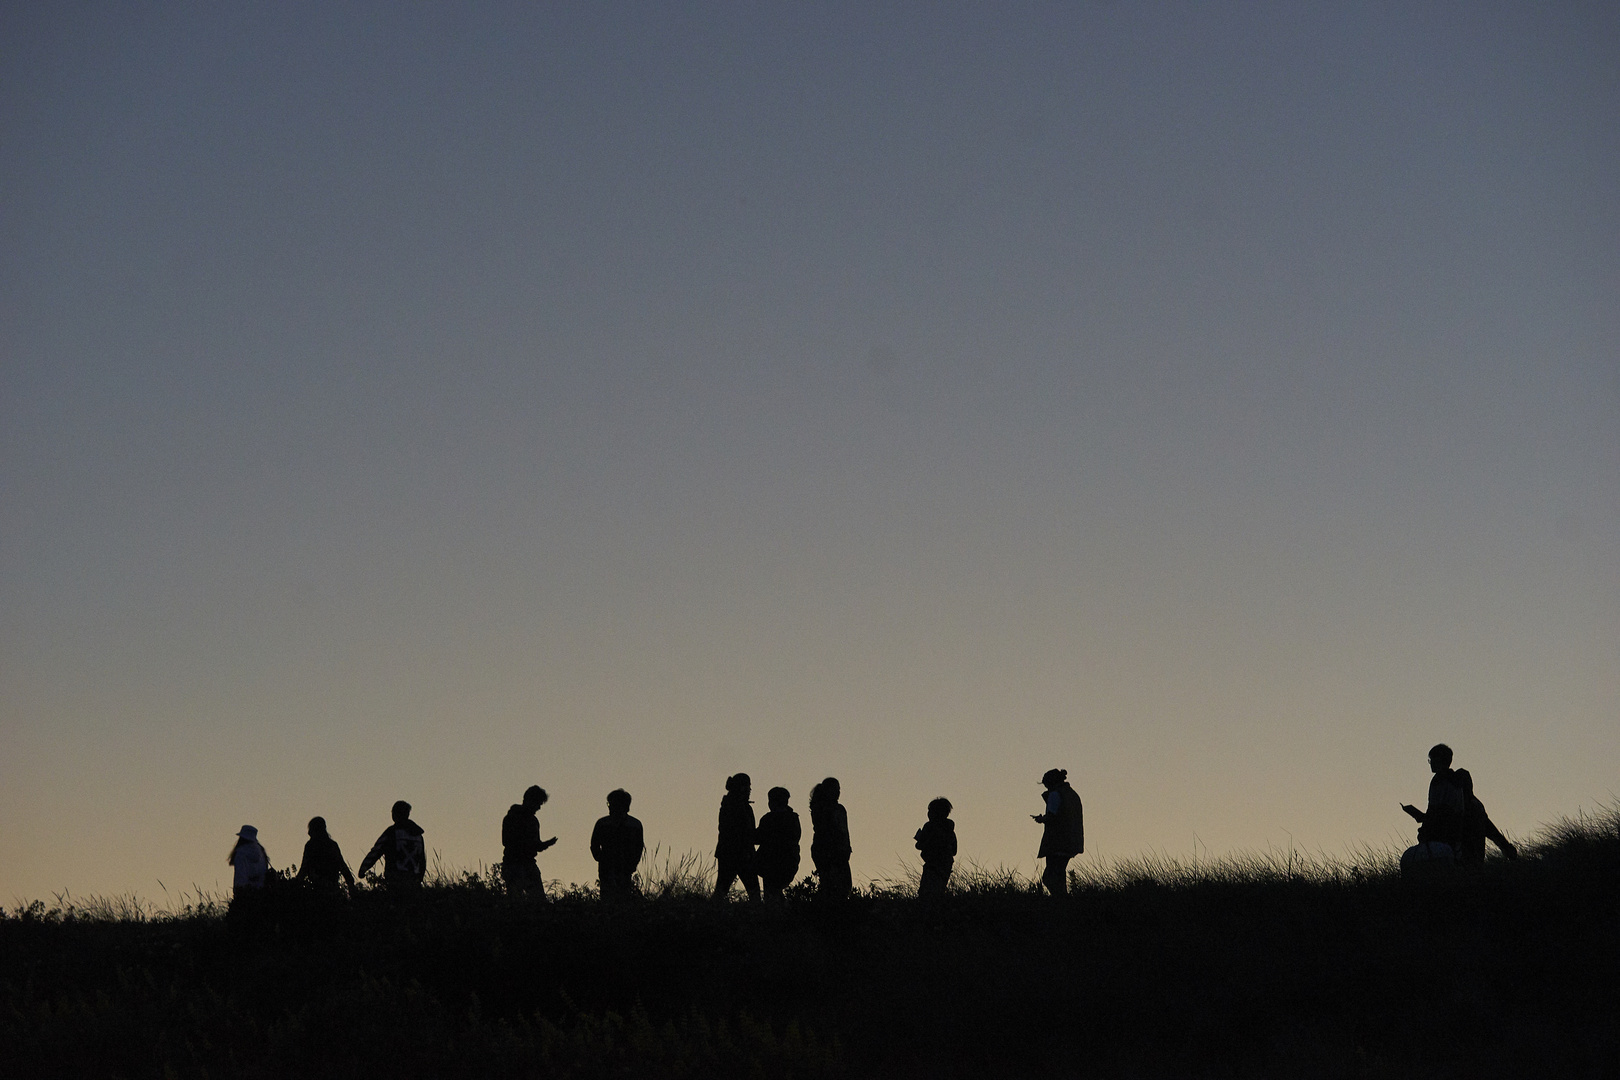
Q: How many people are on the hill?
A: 12